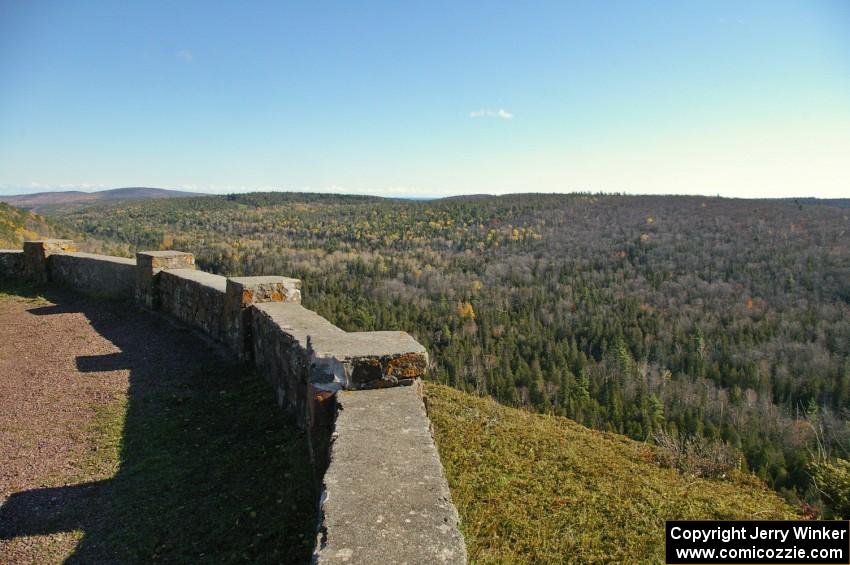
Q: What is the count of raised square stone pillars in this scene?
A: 4